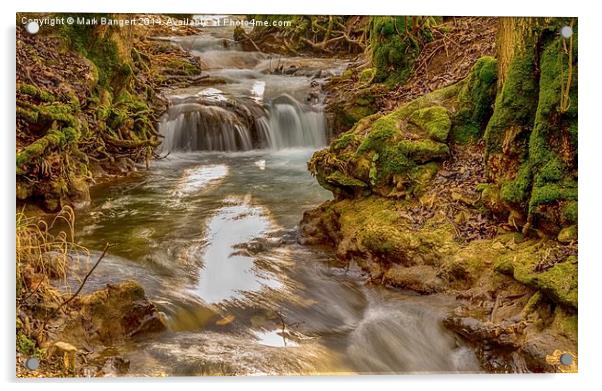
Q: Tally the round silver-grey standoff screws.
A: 4